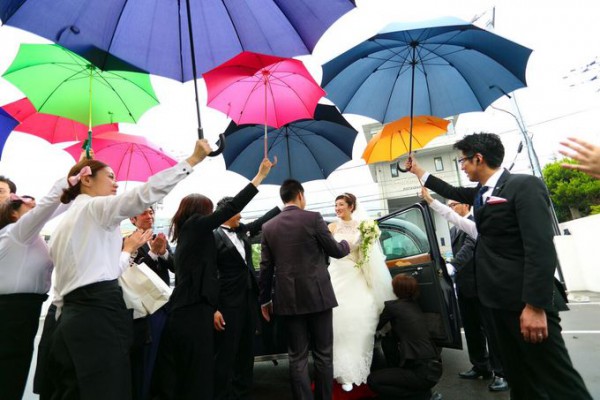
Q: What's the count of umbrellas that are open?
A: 9